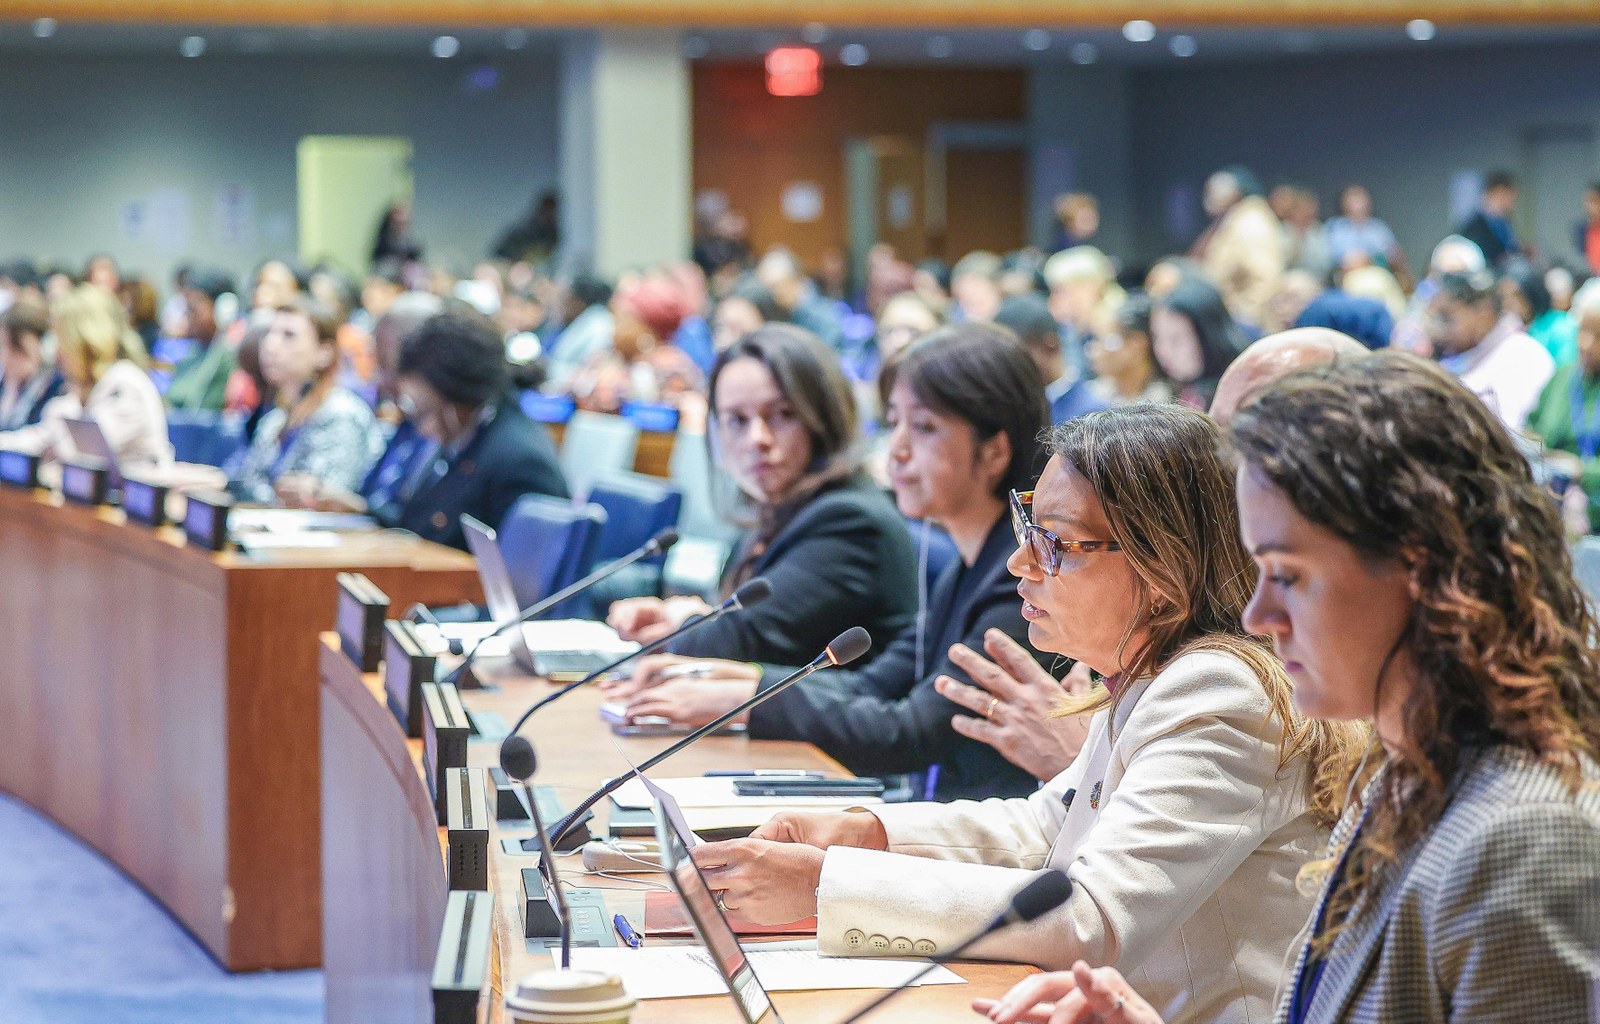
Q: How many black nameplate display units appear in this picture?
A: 9